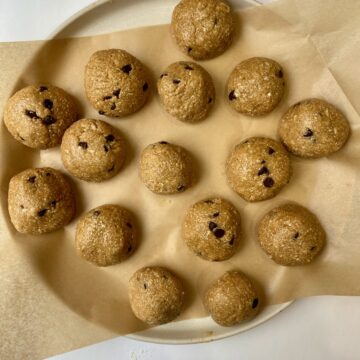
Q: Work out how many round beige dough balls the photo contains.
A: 15